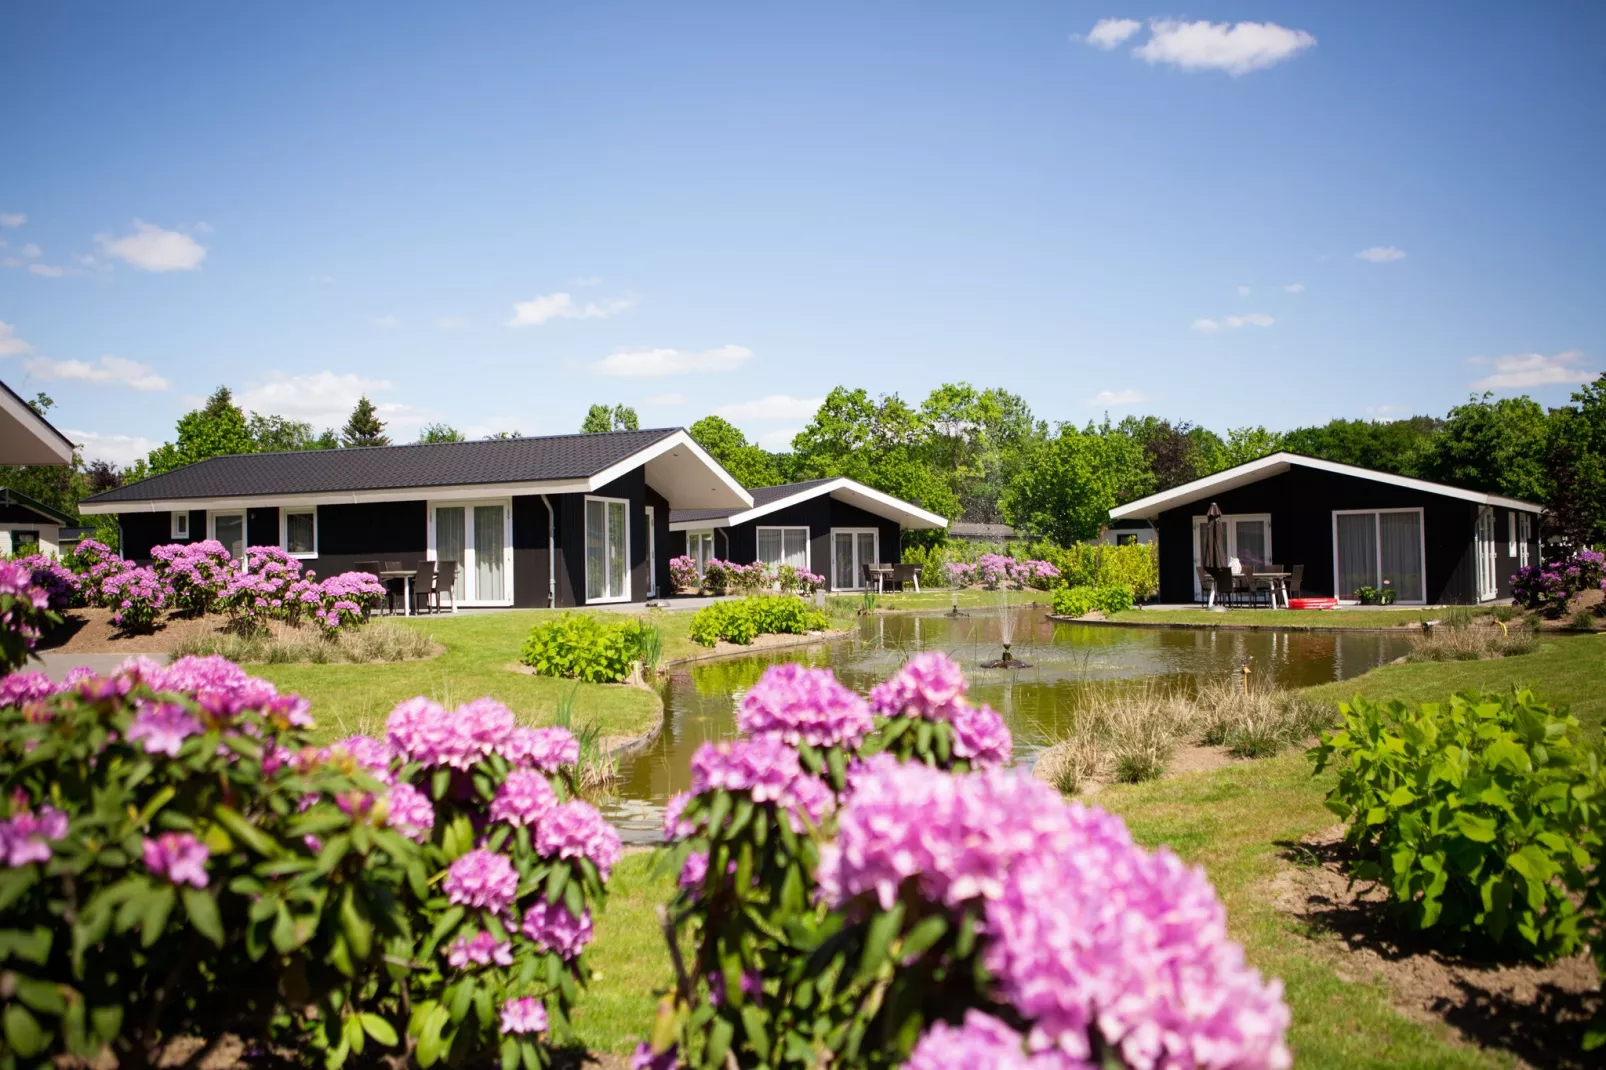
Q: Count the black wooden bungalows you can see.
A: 3